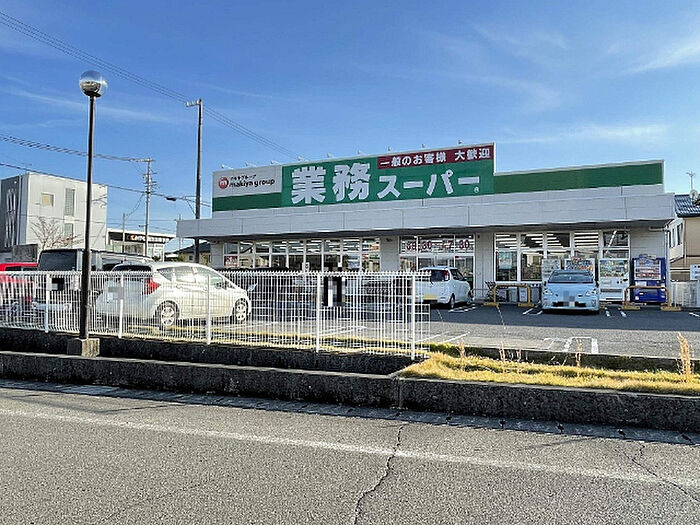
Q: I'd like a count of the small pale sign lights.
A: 9